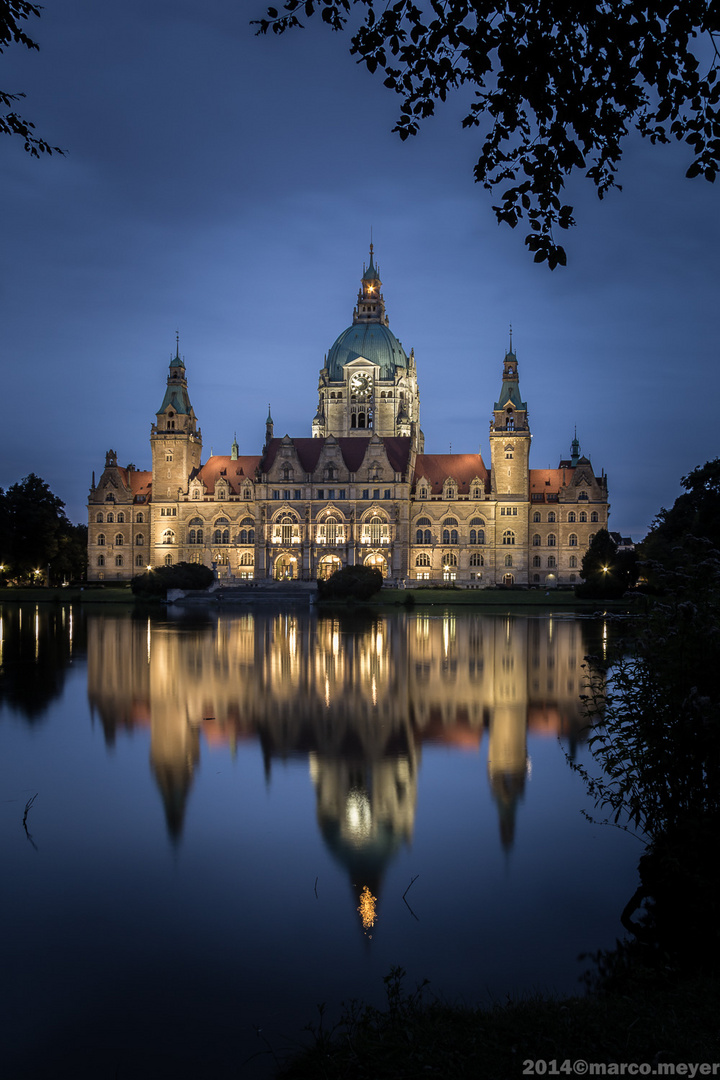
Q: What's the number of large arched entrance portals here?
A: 3